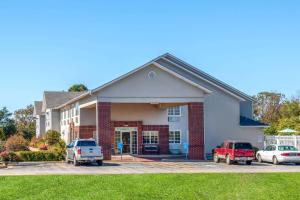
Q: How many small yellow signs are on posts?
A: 0